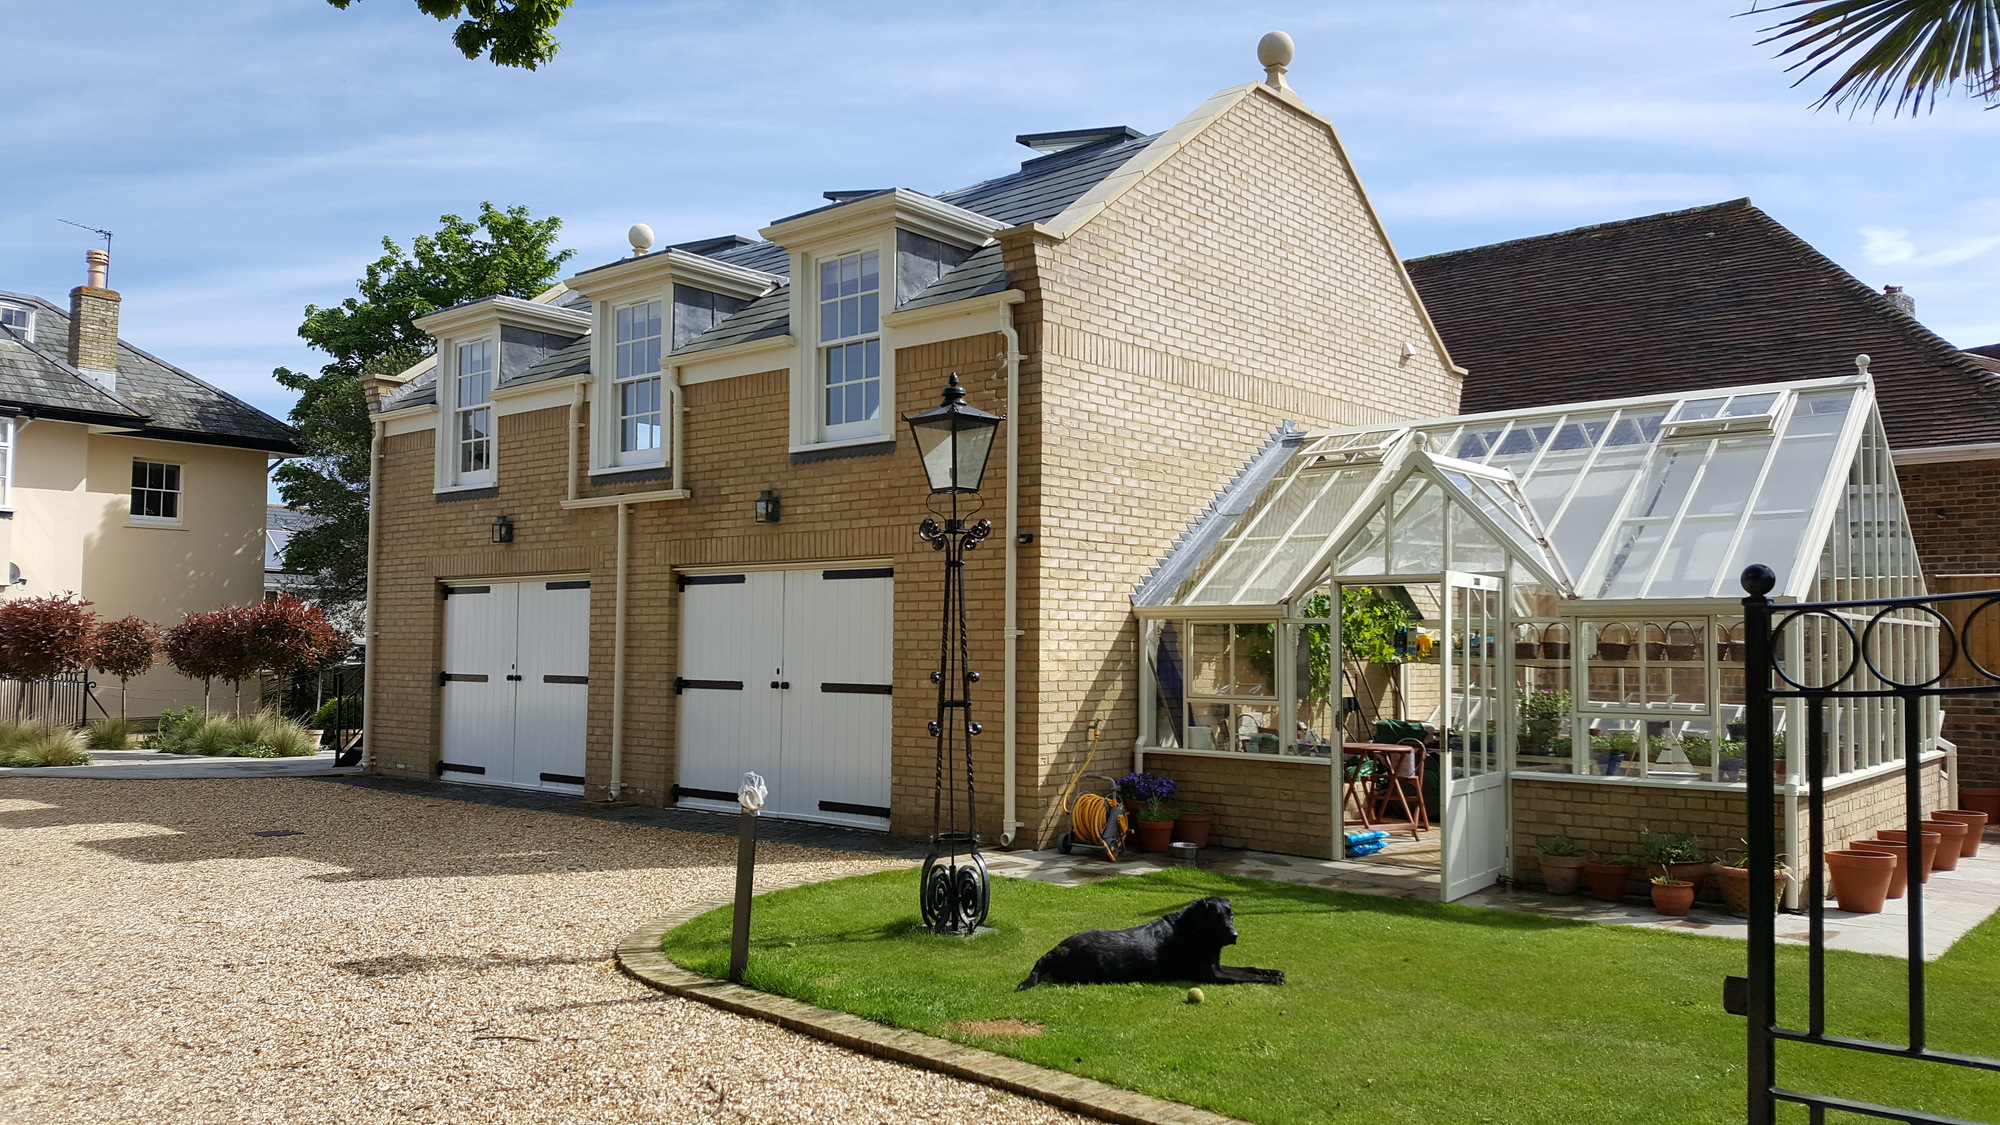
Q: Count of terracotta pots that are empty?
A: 5